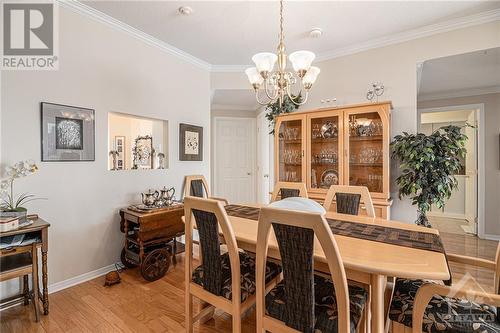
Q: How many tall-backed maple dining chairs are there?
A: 6